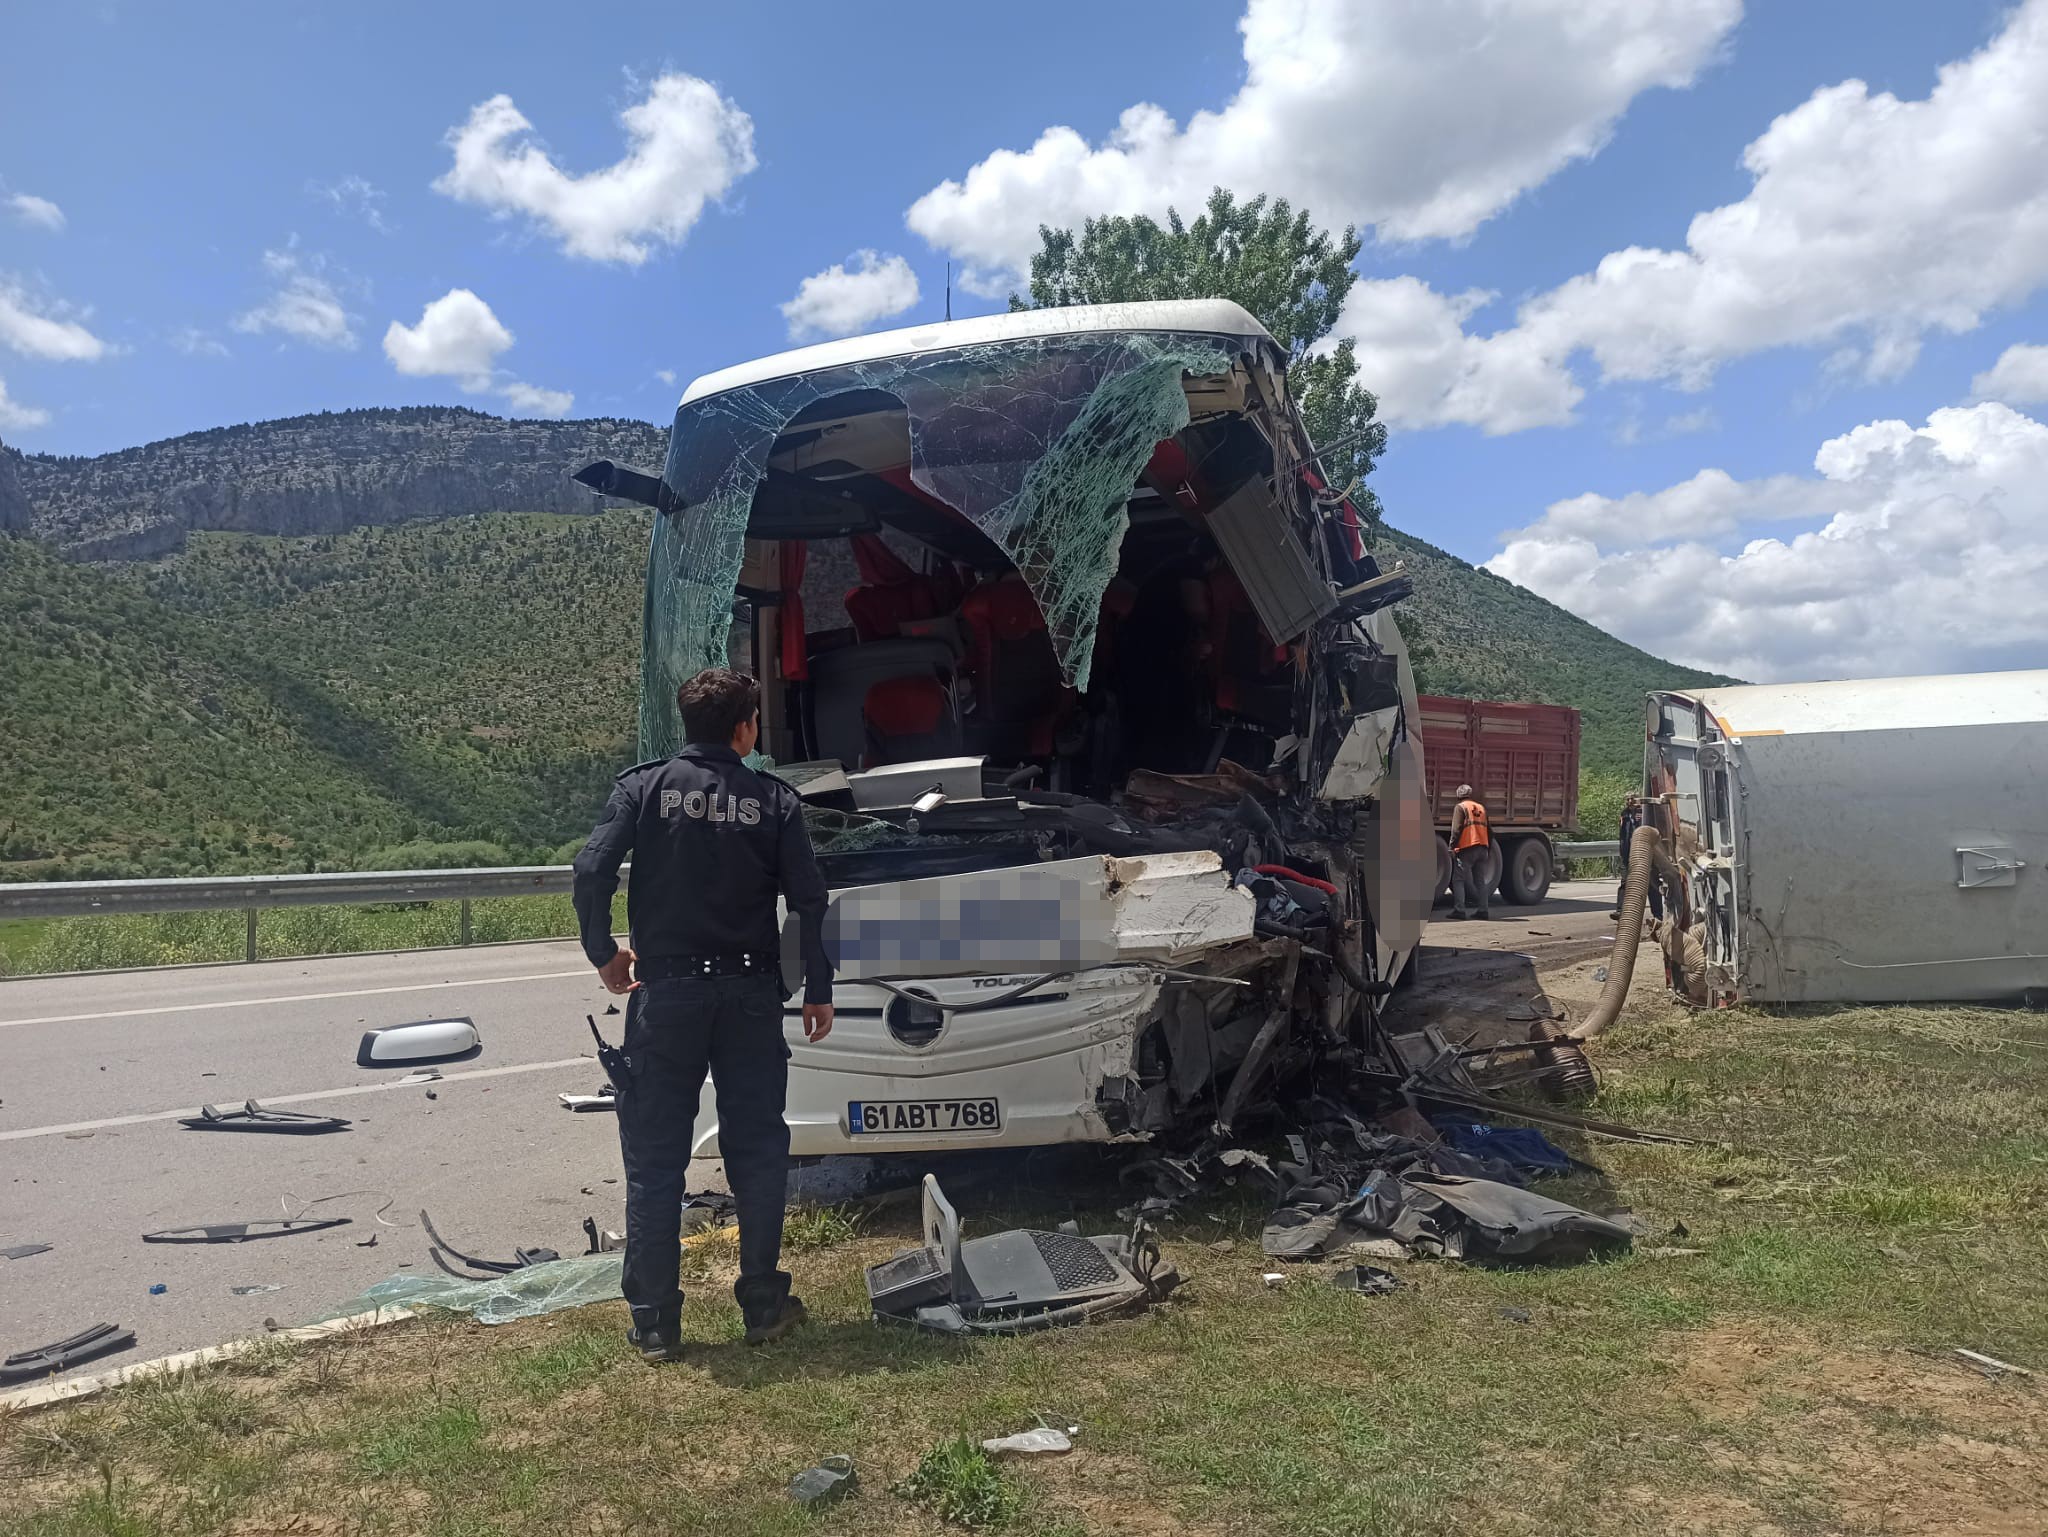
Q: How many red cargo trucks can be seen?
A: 1